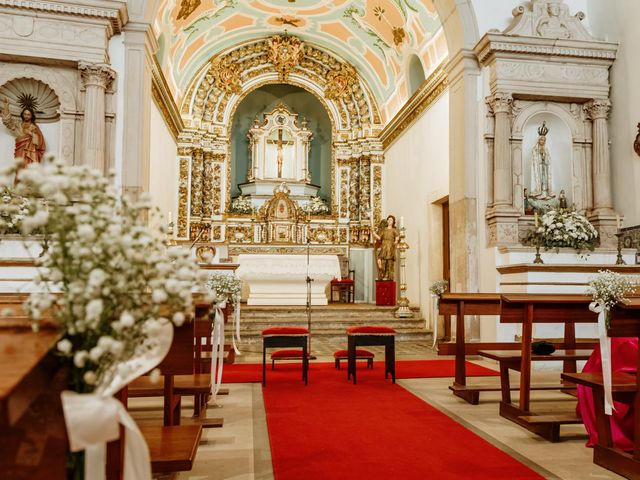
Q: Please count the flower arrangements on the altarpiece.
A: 2